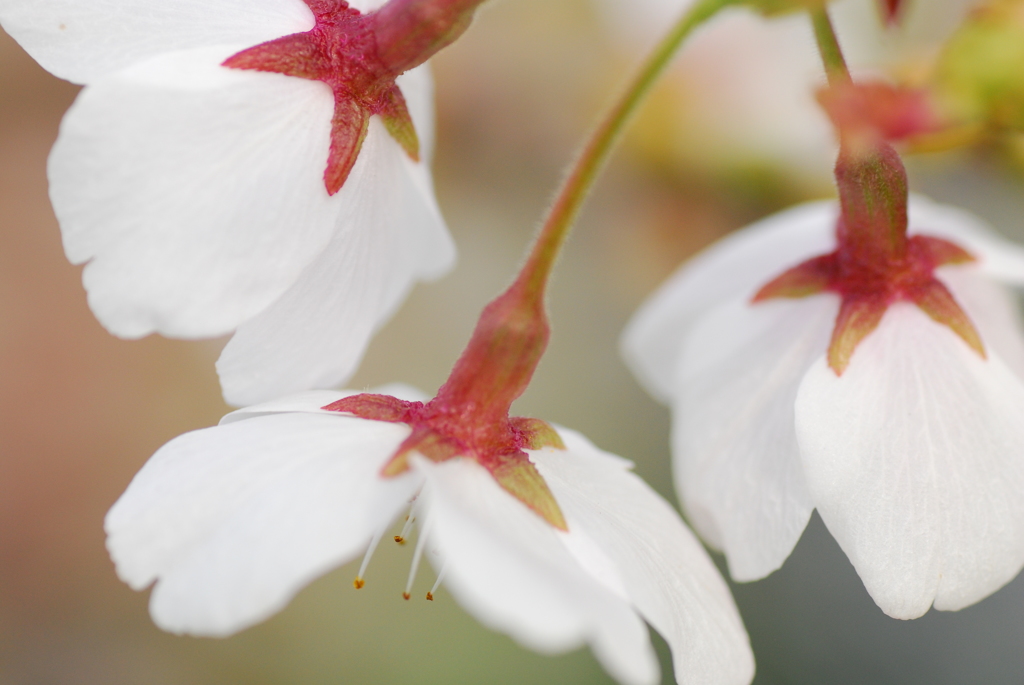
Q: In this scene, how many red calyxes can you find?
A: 3